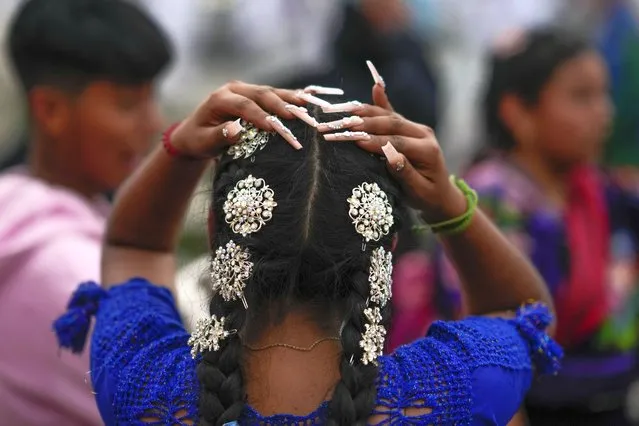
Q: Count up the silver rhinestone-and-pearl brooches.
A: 7